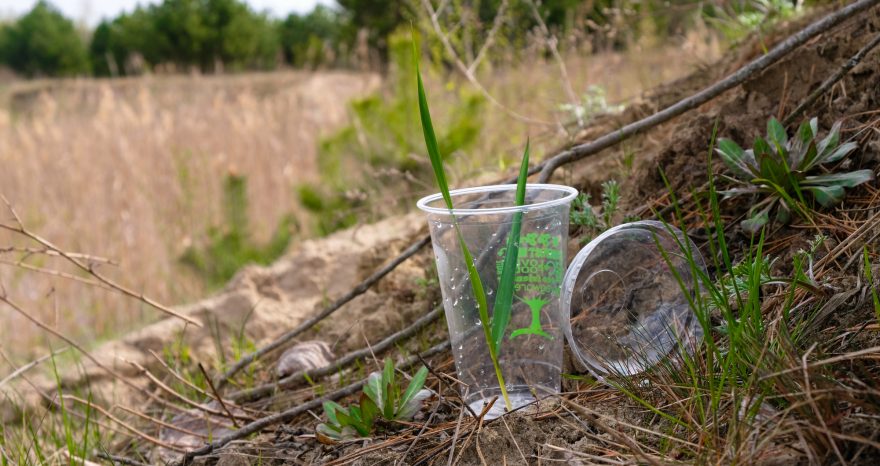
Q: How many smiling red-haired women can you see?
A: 0